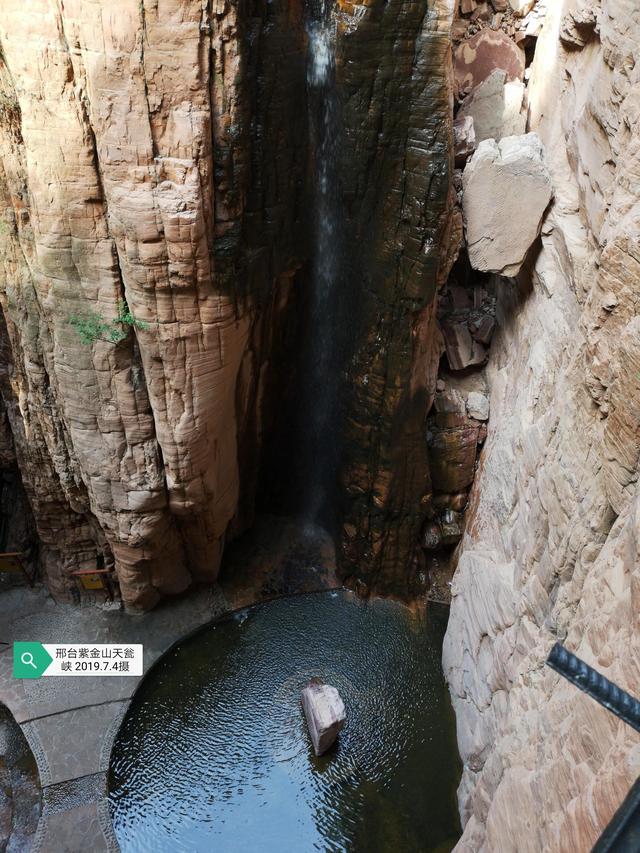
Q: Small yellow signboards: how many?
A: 2